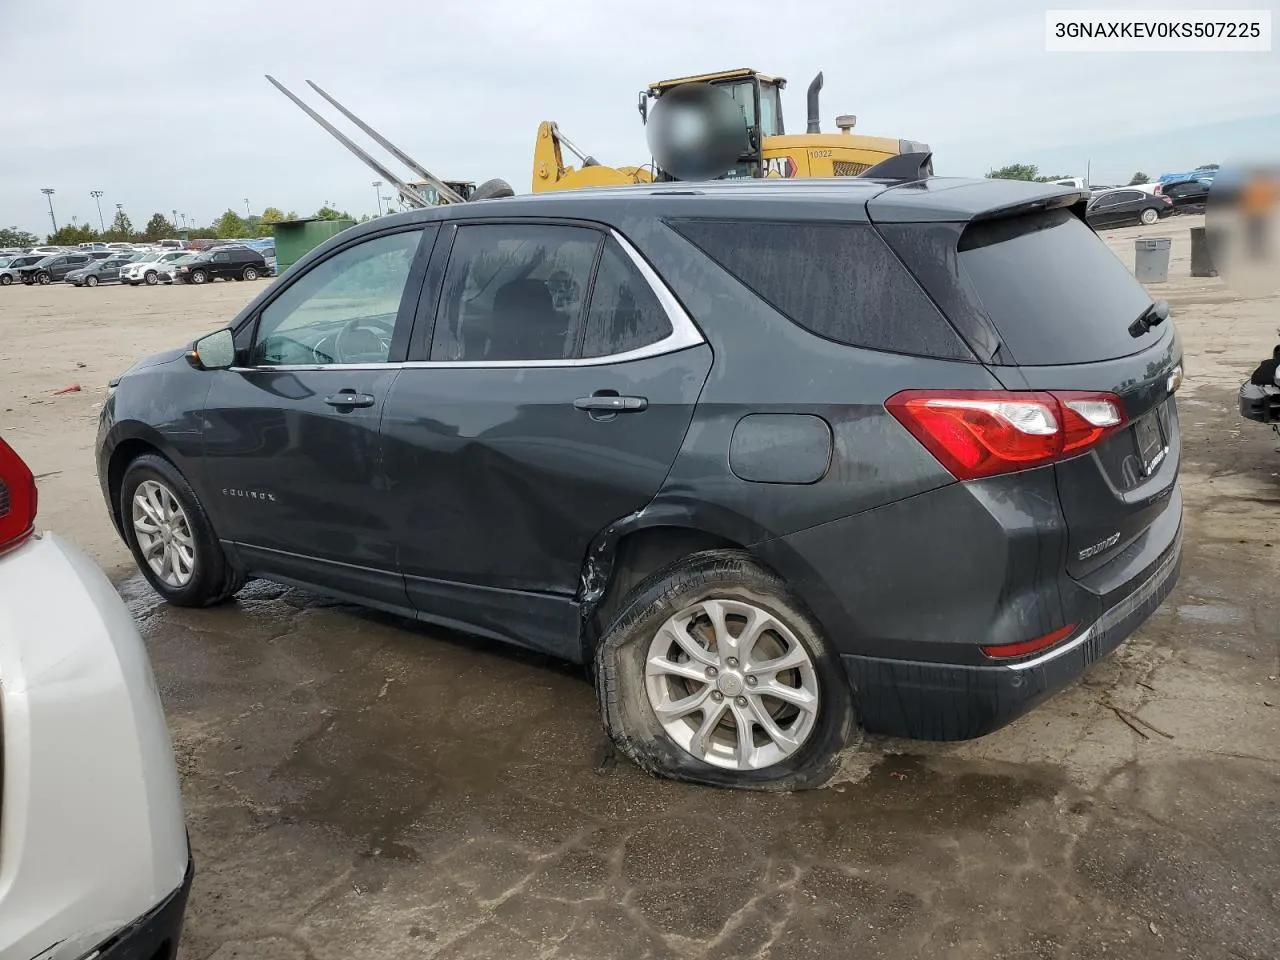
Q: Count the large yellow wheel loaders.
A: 1